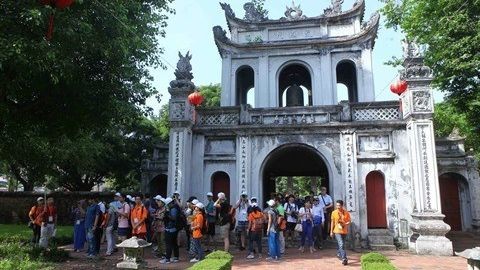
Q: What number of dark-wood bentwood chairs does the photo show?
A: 0